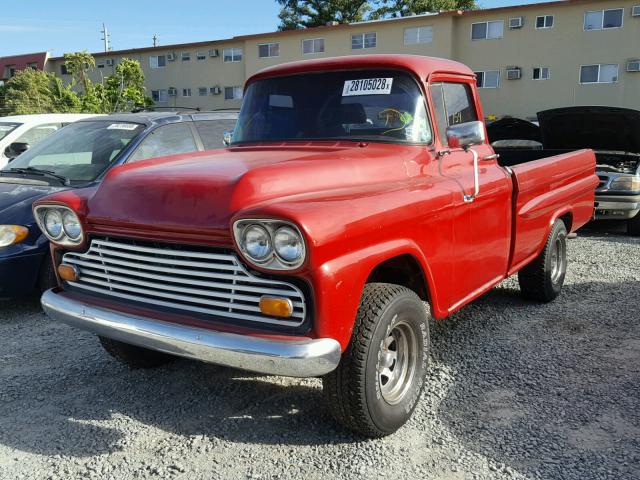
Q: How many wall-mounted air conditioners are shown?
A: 9